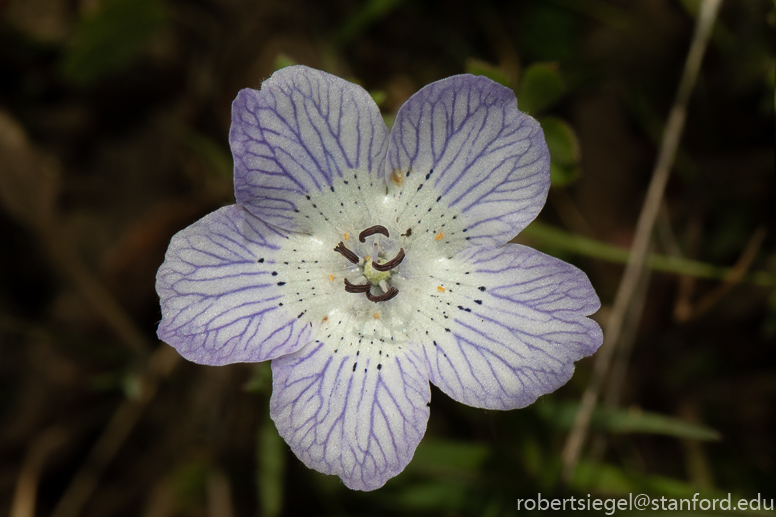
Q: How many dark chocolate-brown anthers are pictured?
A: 5